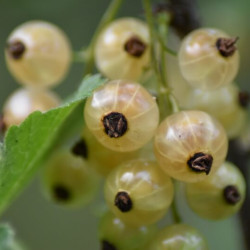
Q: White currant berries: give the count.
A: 13